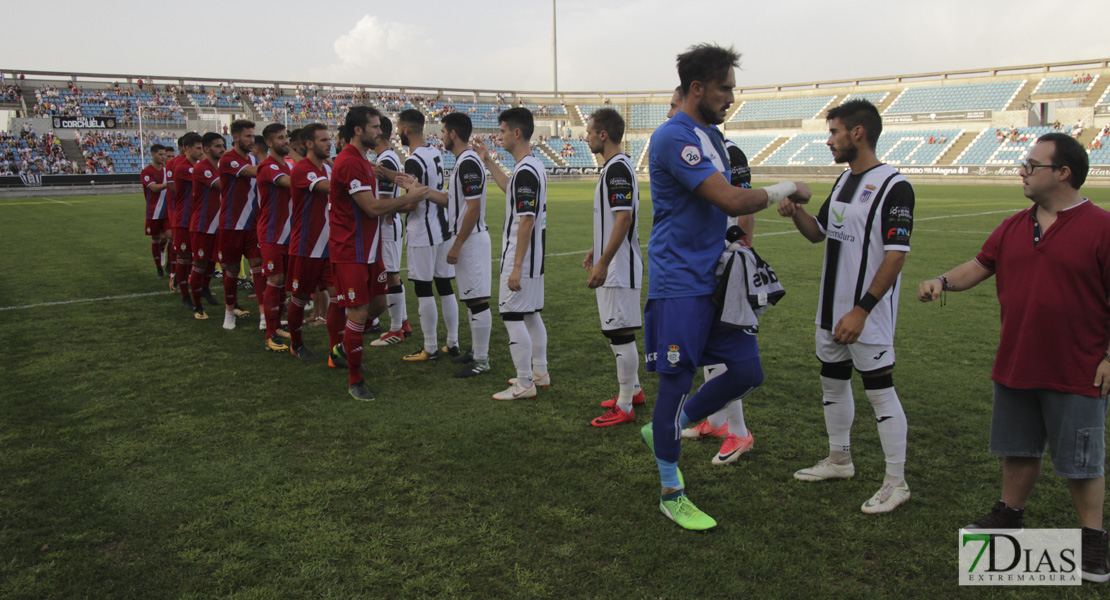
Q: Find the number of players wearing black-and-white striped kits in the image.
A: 7